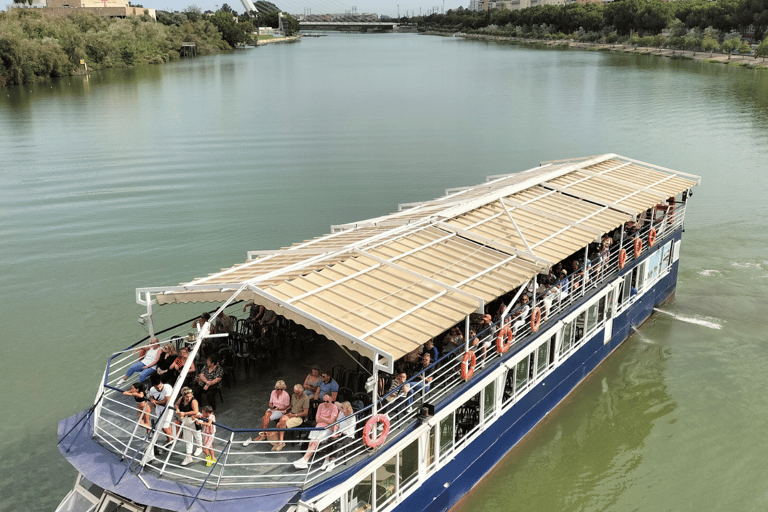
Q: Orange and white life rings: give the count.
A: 7